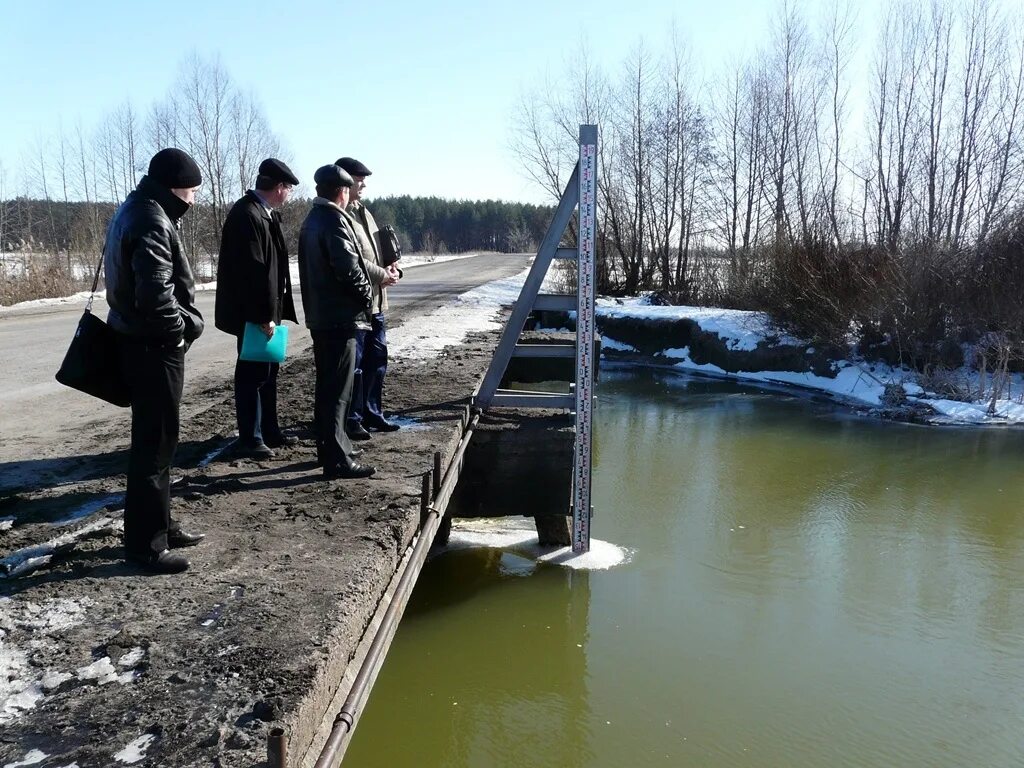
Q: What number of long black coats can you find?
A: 1